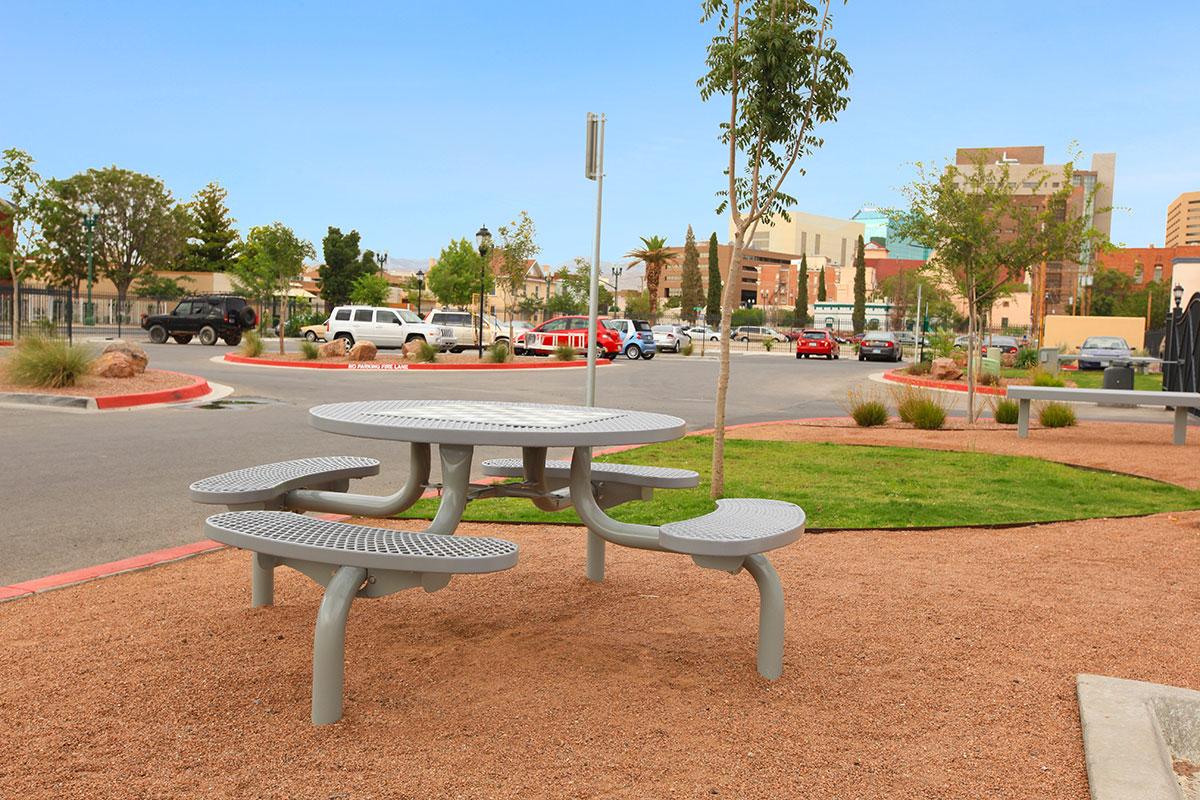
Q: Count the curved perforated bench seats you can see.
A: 4